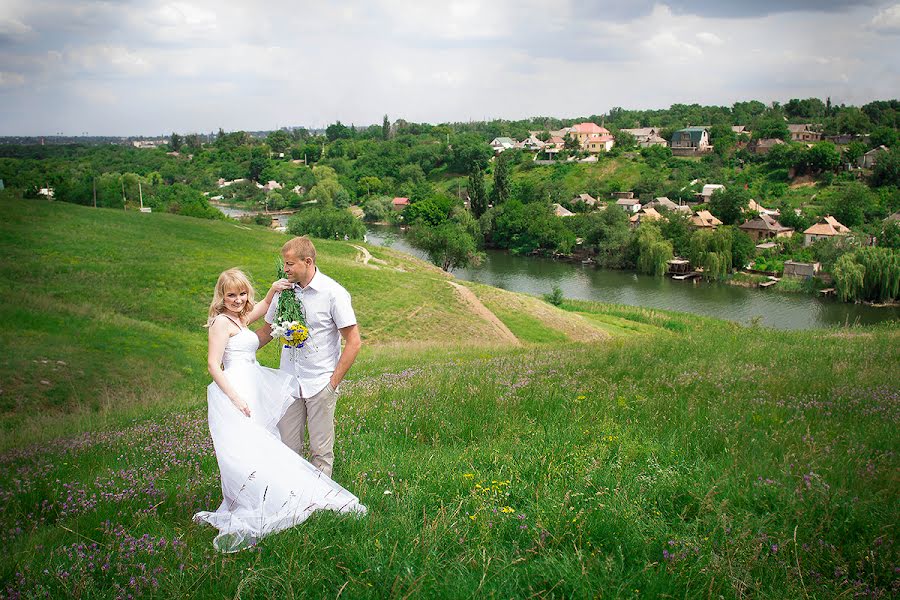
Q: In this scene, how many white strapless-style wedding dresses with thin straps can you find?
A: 1